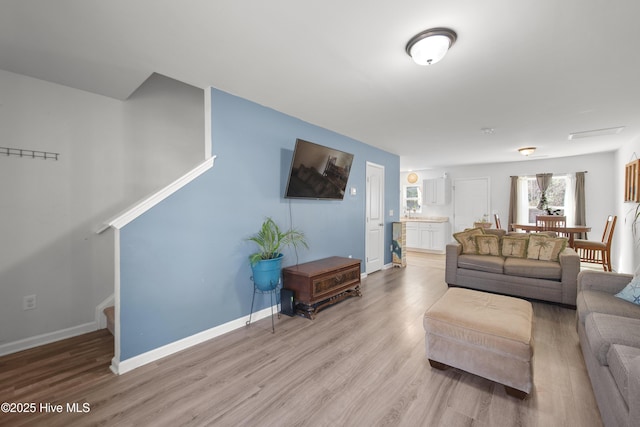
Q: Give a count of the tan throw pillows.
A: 4